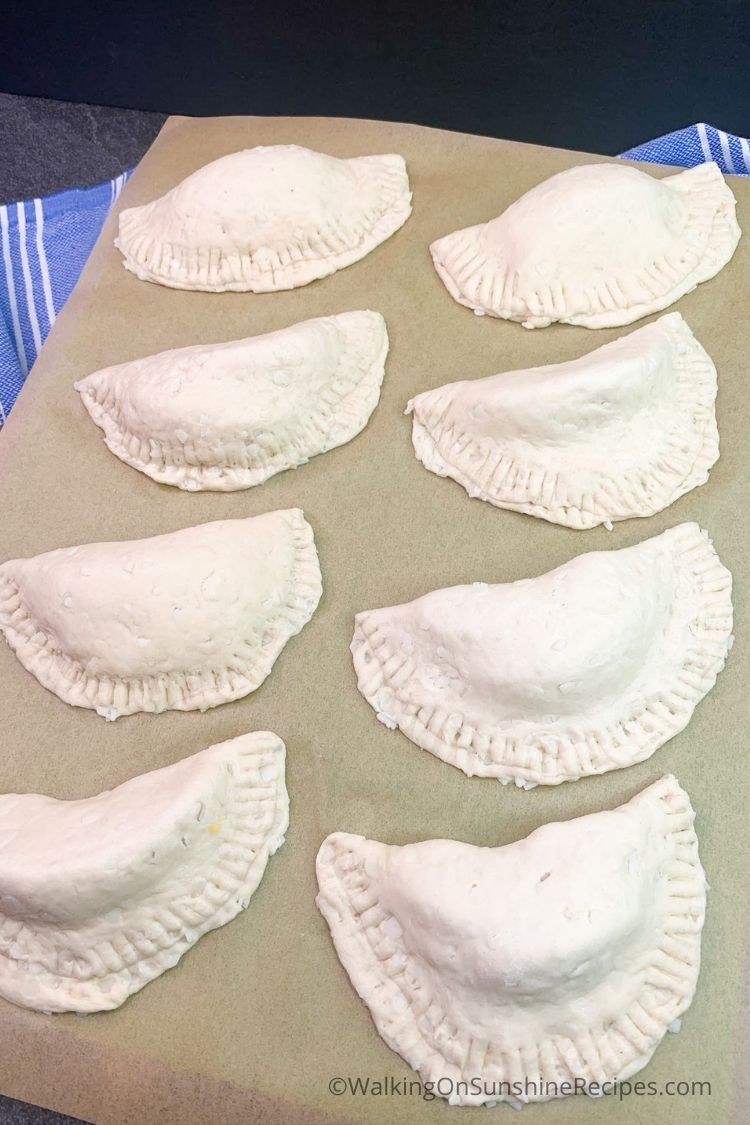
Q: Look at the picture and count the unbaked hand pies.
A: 8